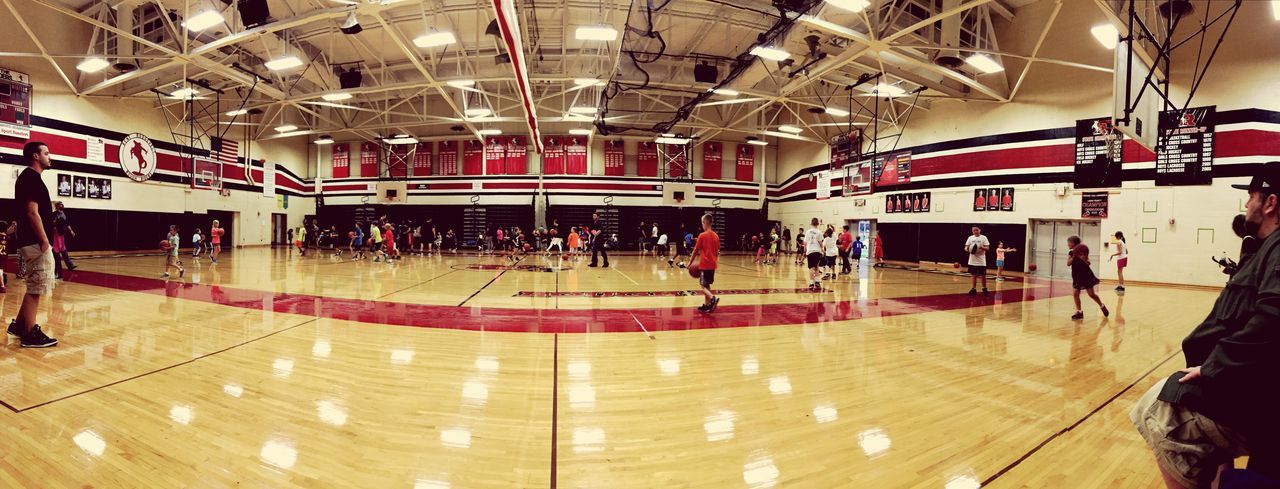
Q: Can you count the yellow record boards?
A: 0